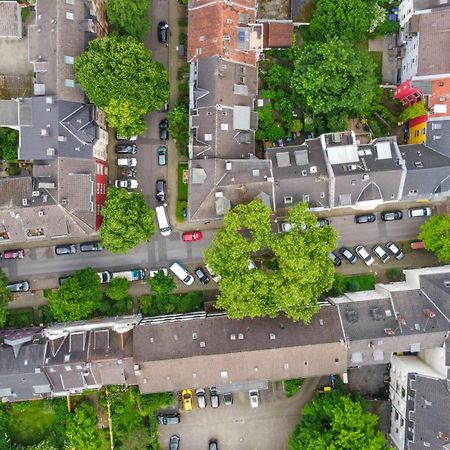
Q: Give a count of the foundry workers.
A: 0